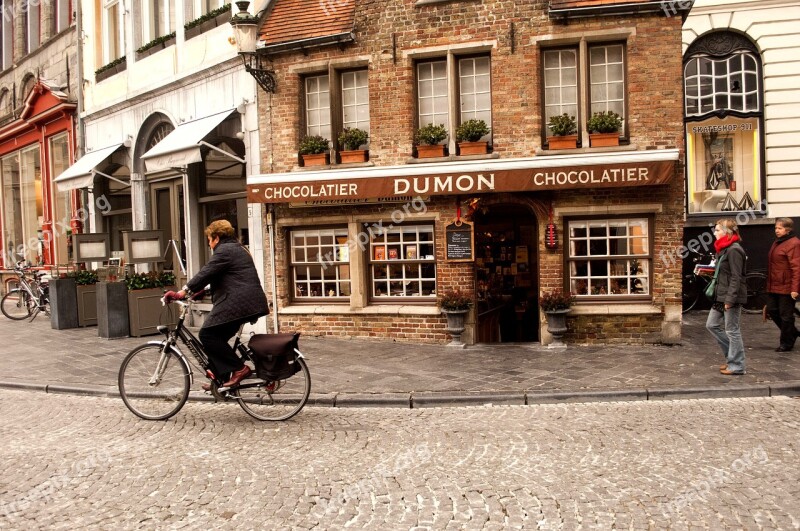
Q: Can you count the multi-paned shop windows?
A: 3